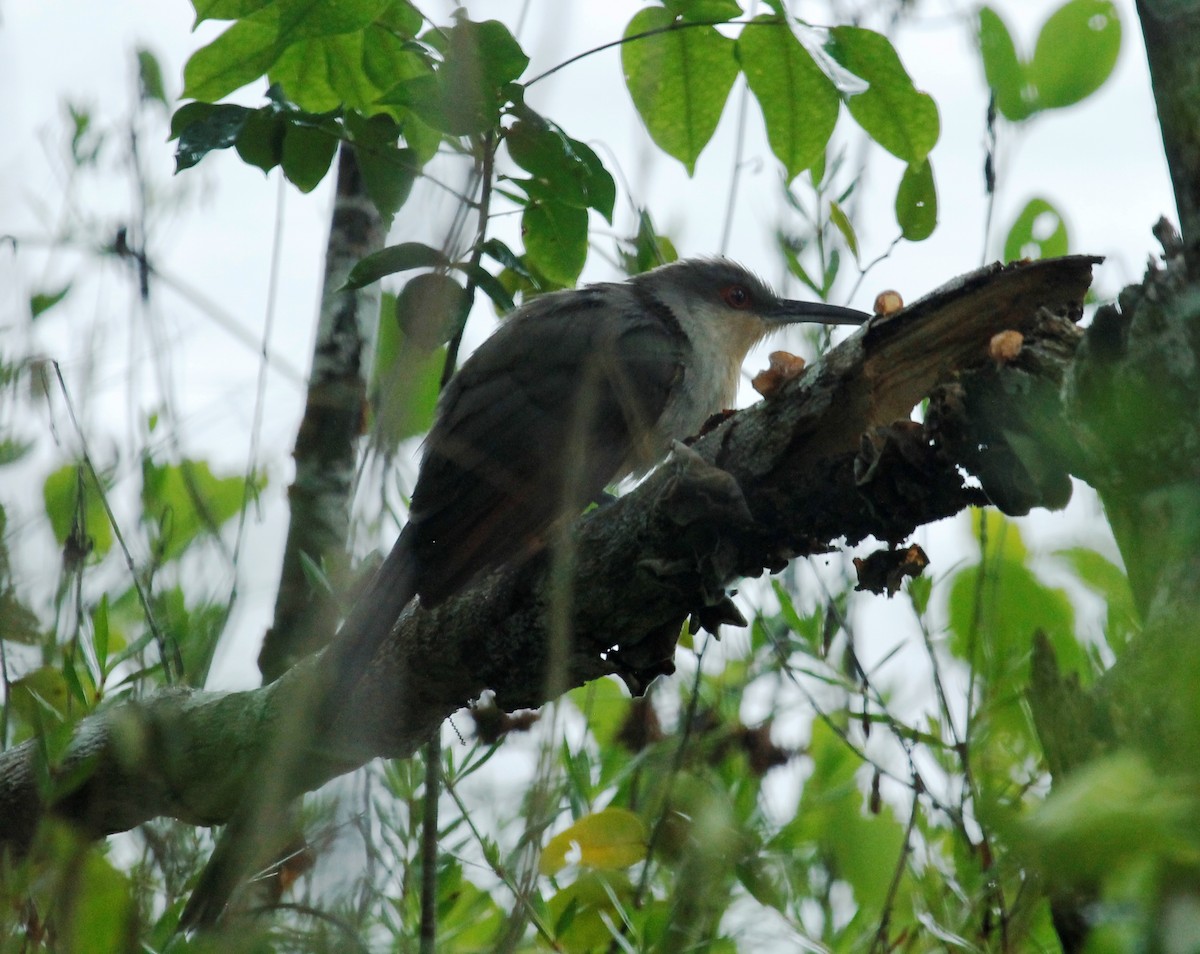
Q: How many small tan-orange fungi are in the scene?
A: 3